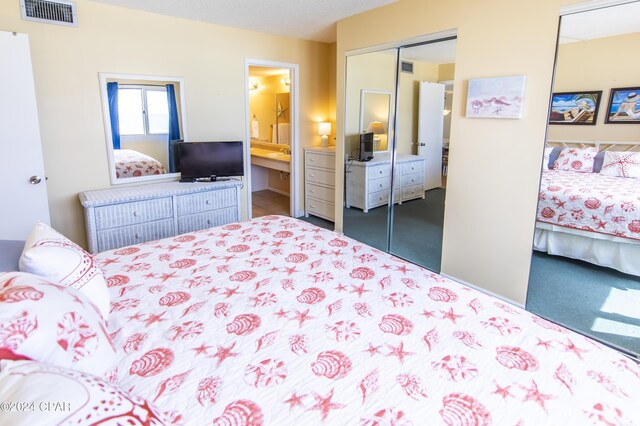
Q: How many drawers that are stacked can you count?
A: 4